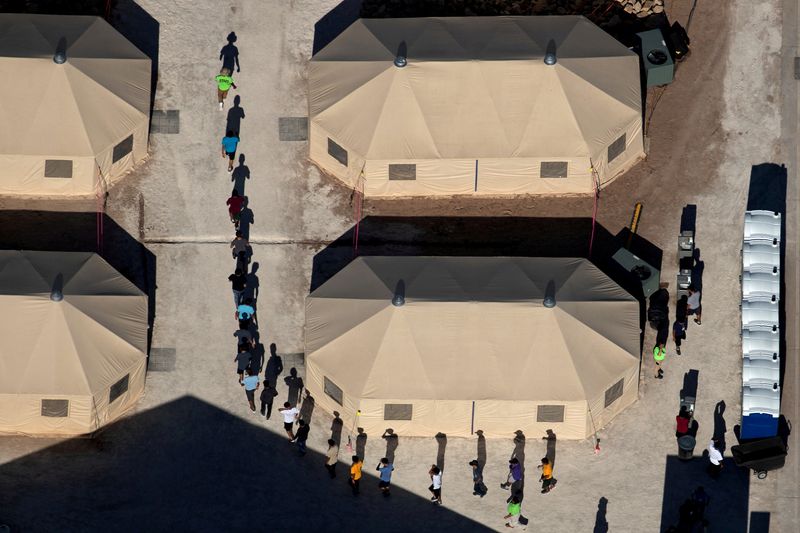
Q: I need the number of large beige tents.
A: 4